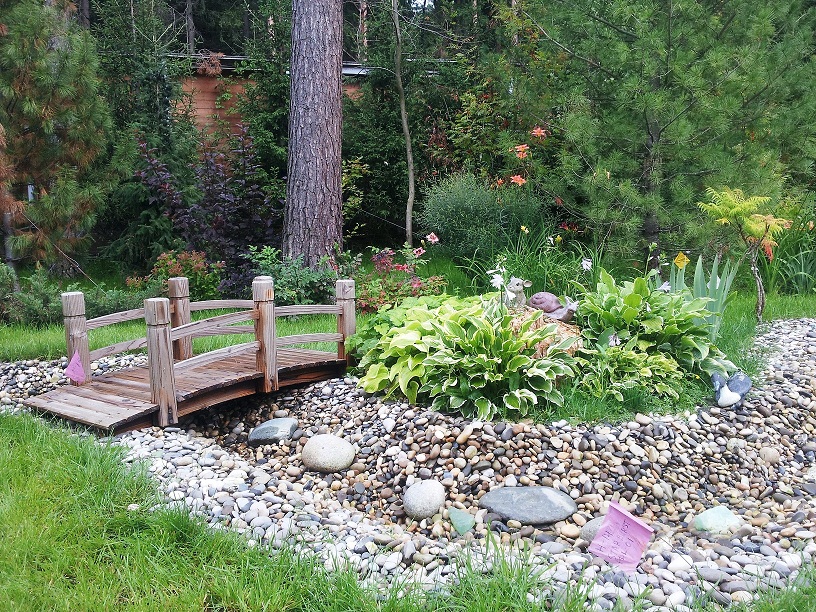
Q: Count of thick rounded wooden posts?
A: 5